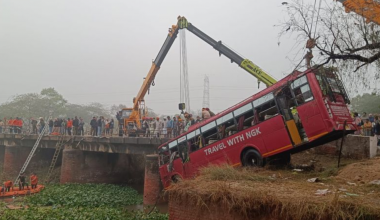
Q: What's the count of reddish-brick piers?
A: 3